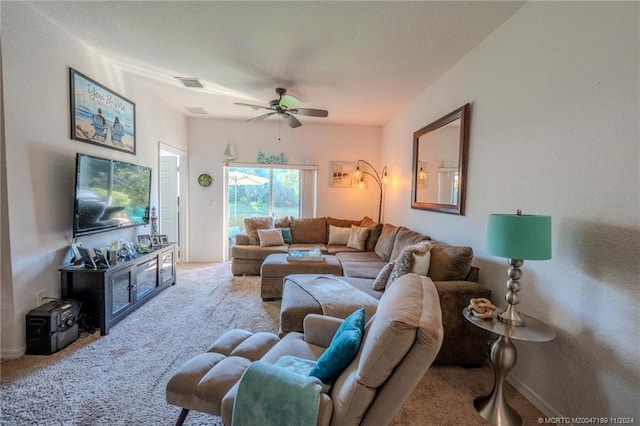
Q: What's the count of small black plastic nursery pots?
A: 0